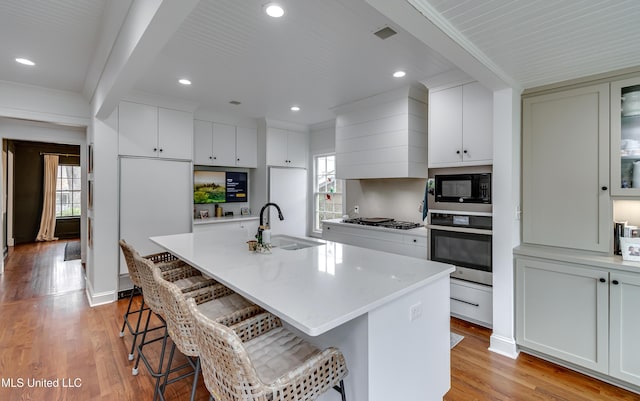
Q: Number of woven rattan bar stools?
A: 4